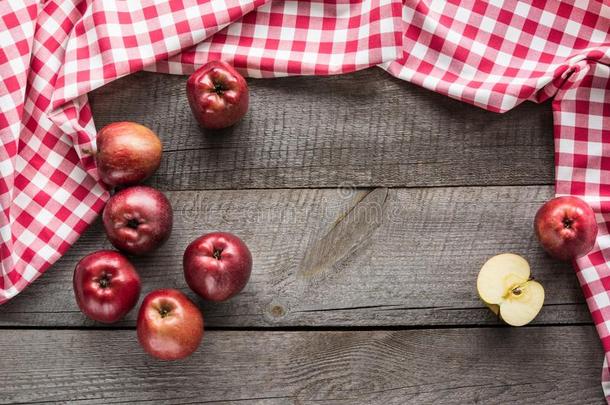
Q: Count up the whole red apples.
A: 7